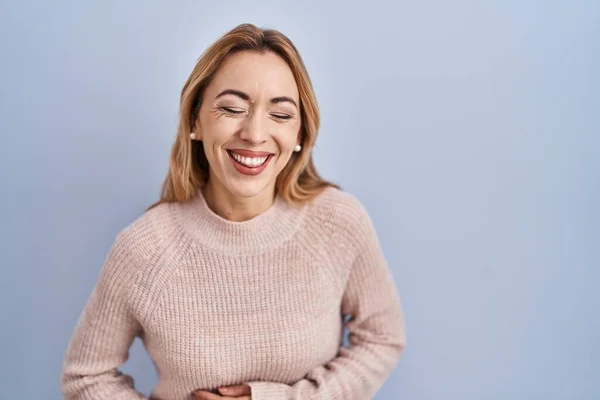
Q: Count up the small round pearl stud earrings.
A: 2